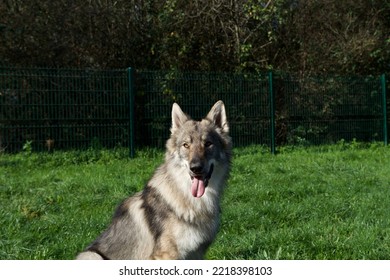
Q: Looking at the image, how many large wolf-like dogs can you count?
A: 1